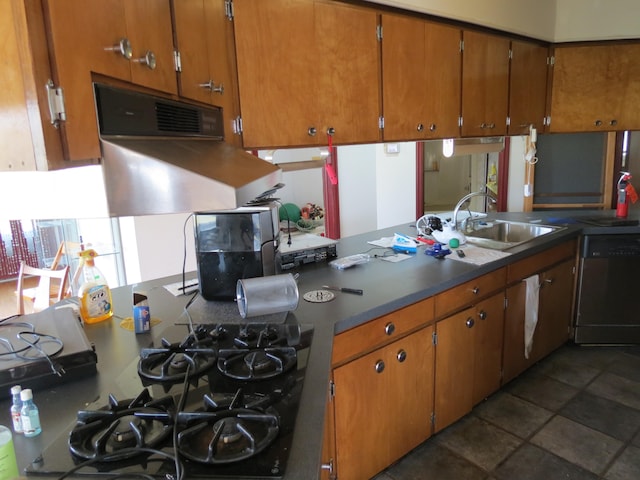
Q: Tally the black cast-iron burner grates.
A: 4